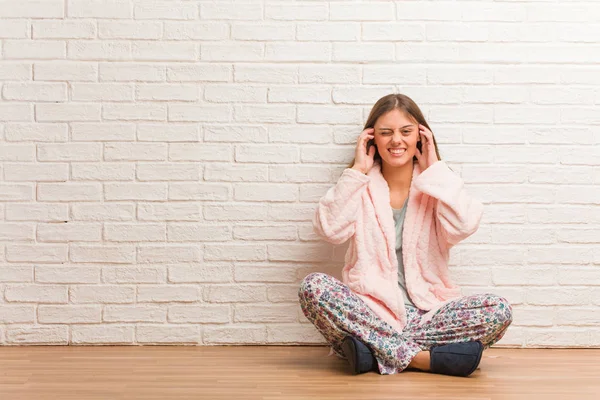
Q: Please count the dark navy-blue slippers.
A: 2